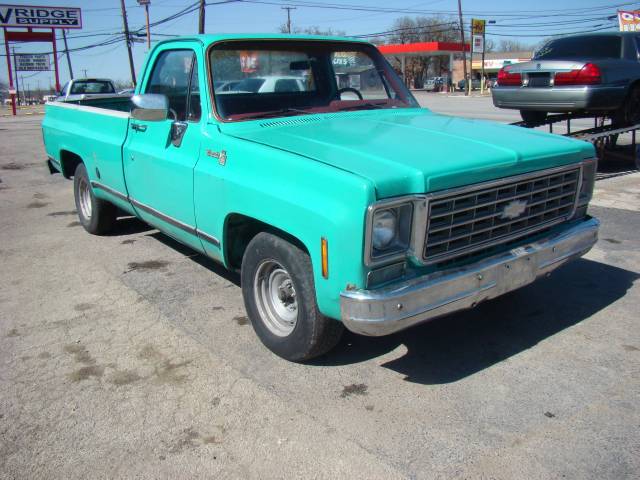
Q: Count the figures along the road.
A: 0